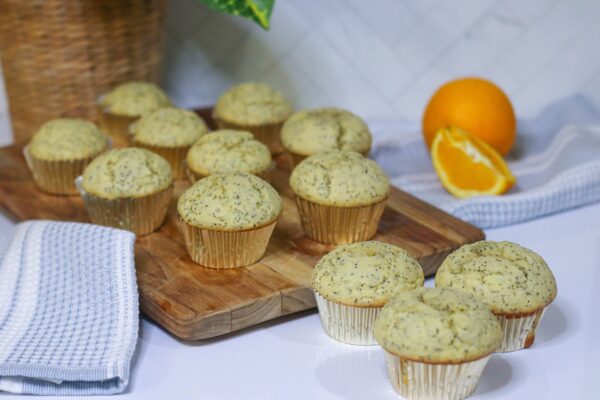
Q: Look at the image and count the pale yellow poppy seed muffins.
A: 12